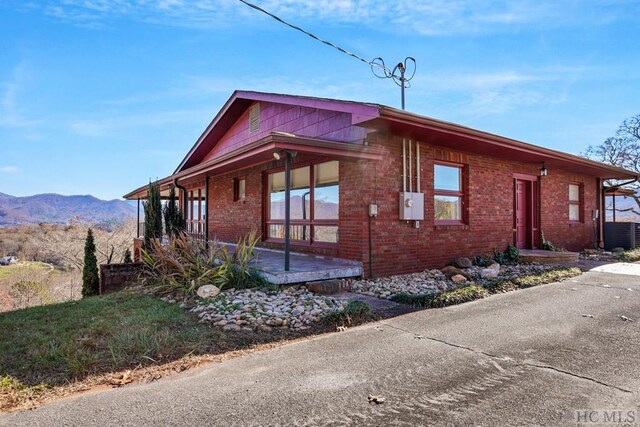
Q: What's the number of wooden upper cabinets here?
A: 0